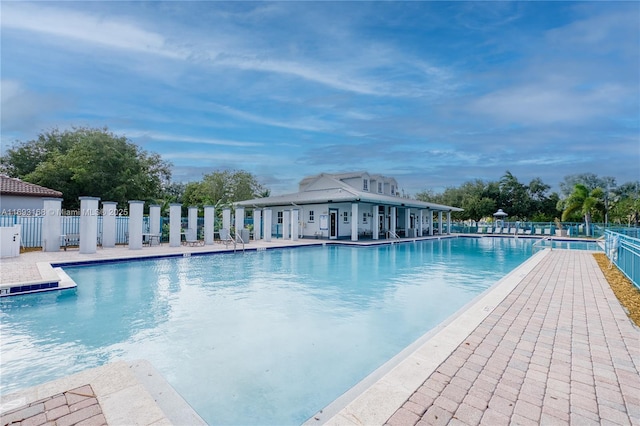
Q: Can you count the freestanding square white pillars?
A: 14